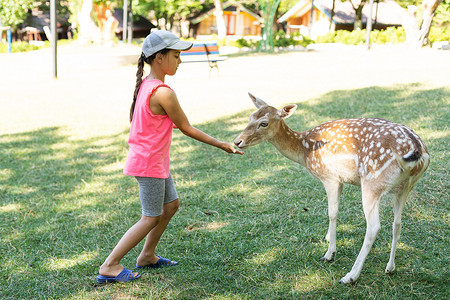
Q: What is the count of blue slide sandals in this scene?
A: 2